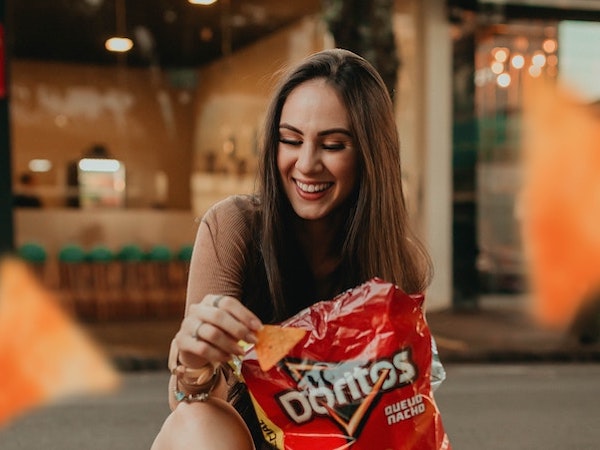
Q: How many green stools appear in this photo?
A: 6